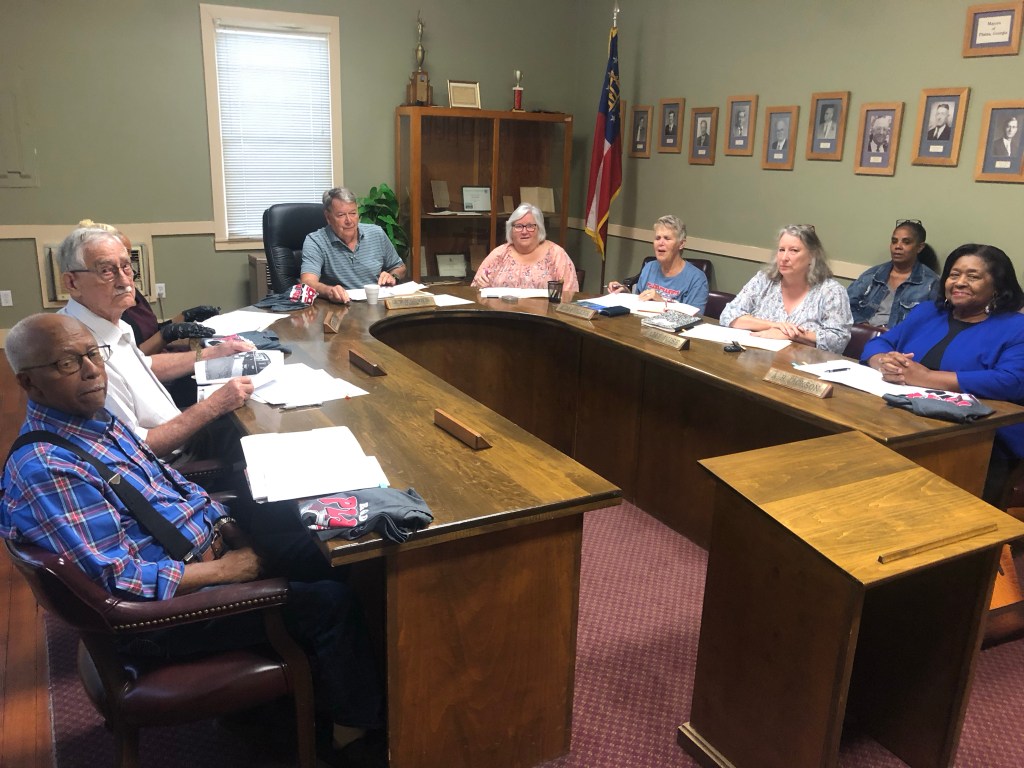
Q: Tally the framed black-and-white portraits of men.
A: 9